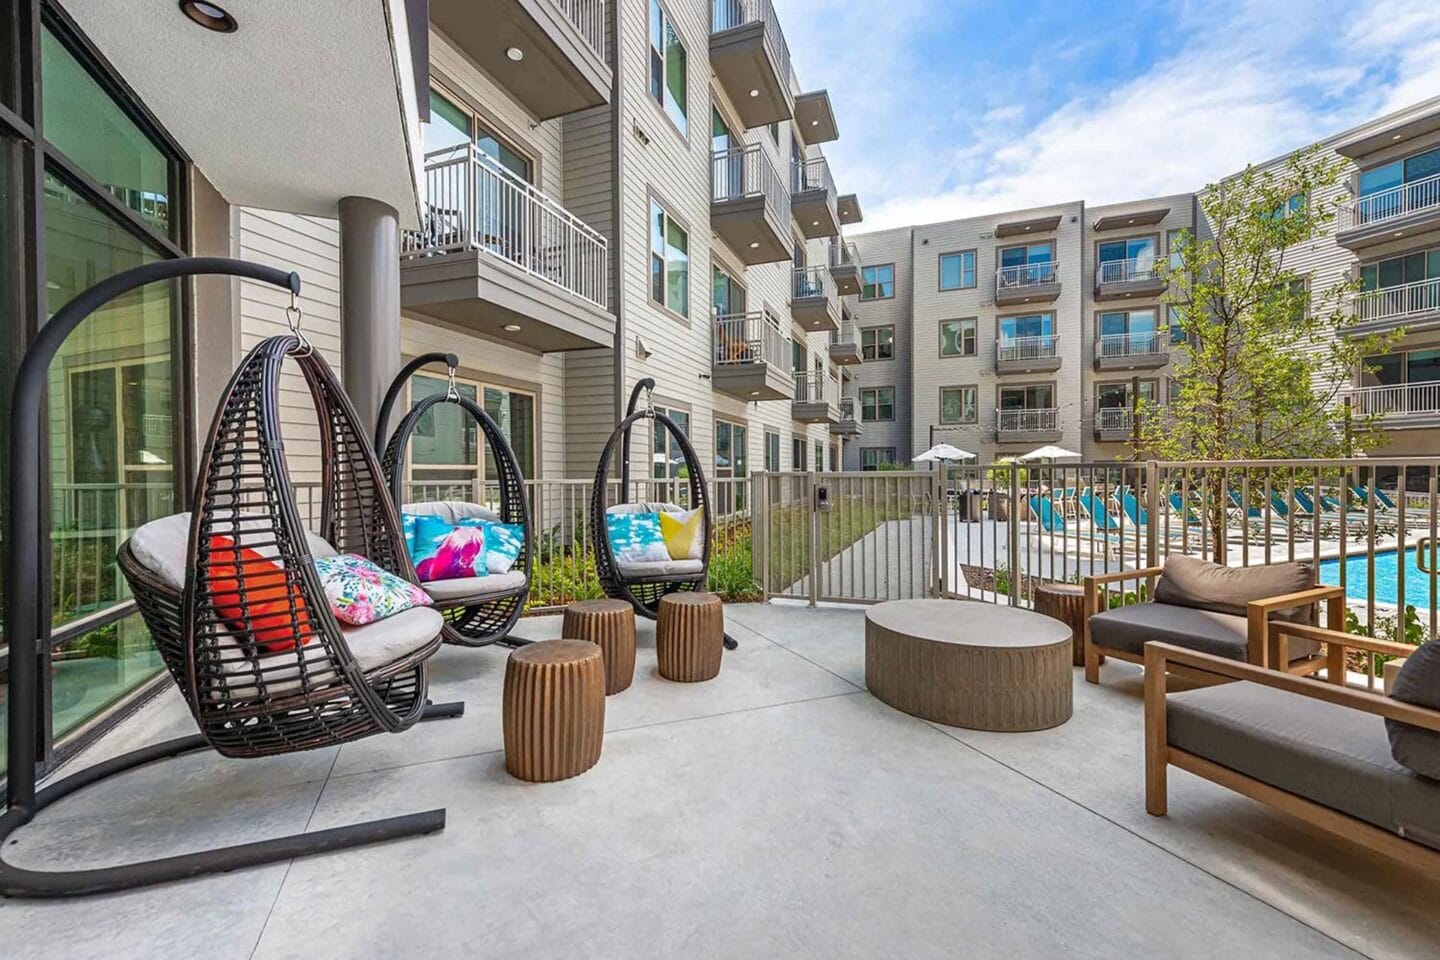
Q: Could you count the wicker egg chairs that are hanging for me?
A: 3